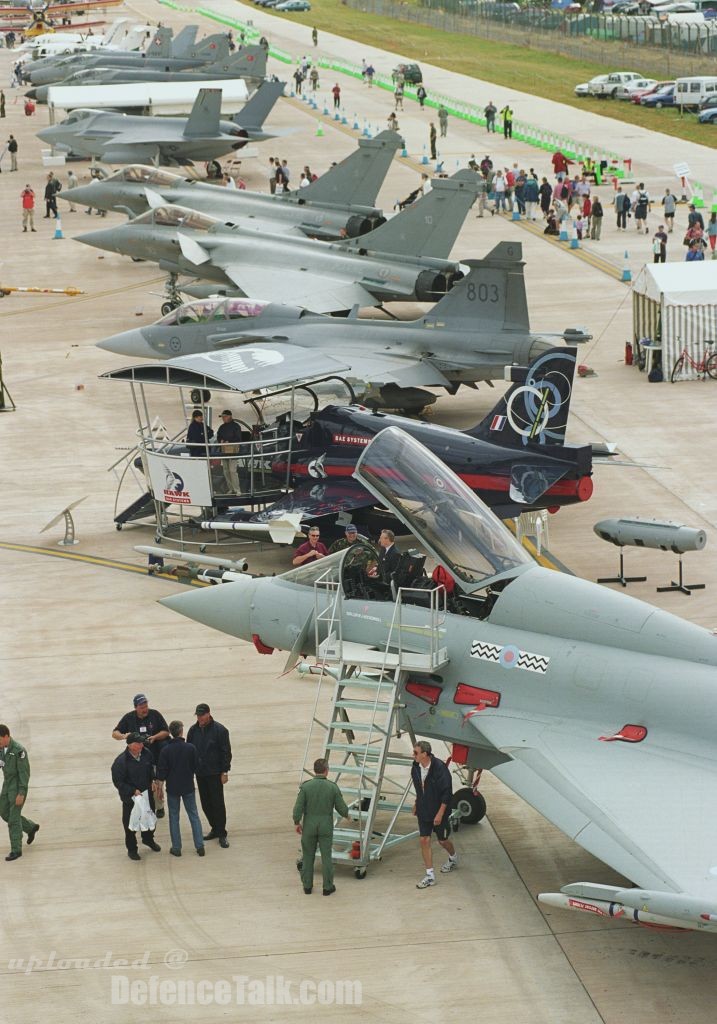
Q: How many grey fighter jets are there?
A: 8